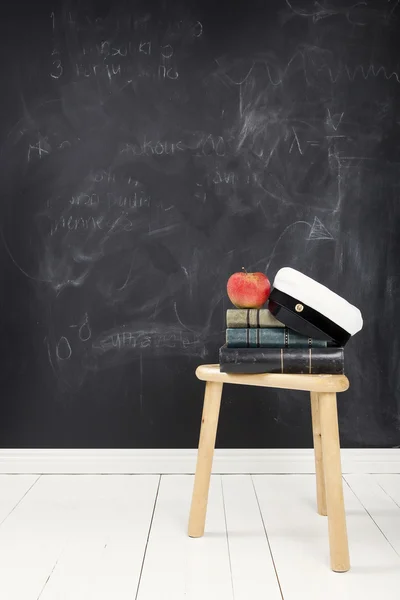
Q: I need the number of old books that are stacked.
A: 3